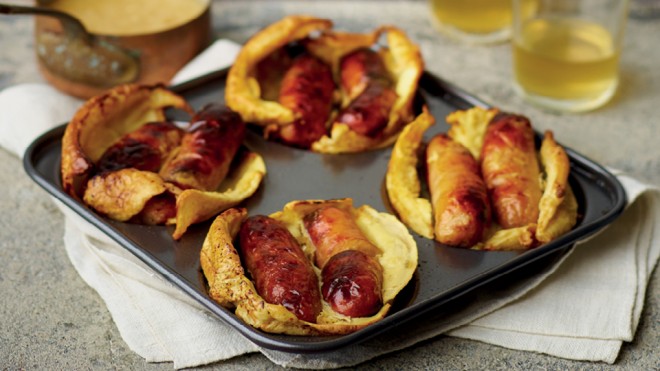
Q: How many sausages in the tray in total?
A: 8